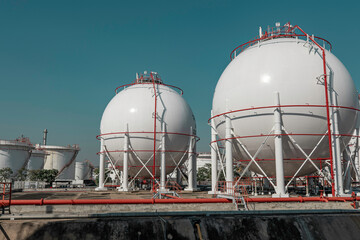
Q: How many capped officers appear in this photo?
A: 0